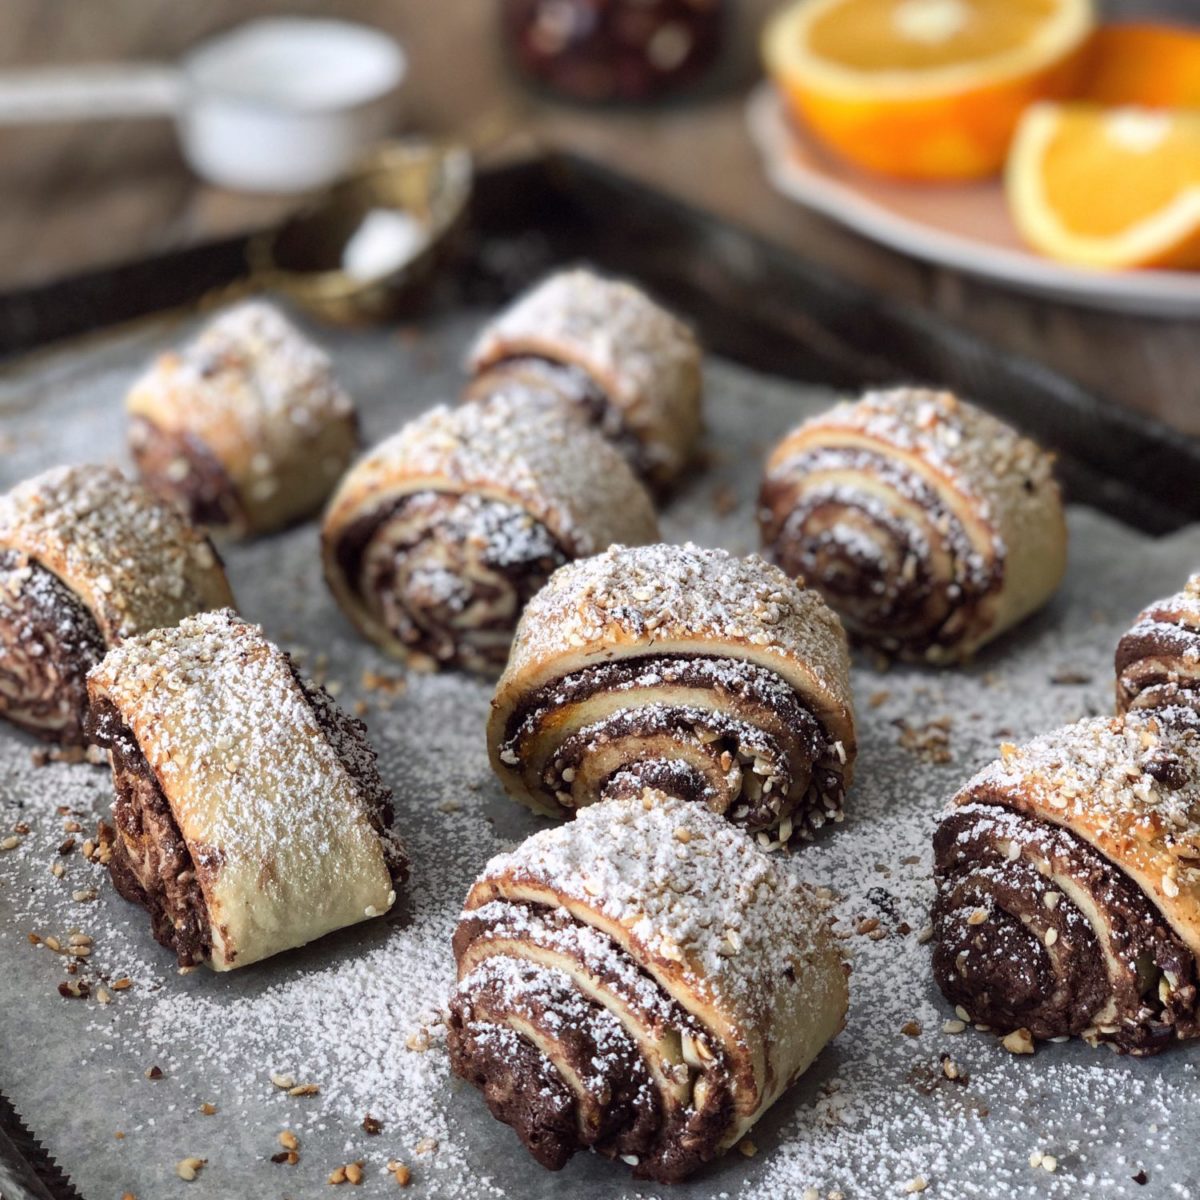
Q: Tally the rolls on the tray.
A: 10